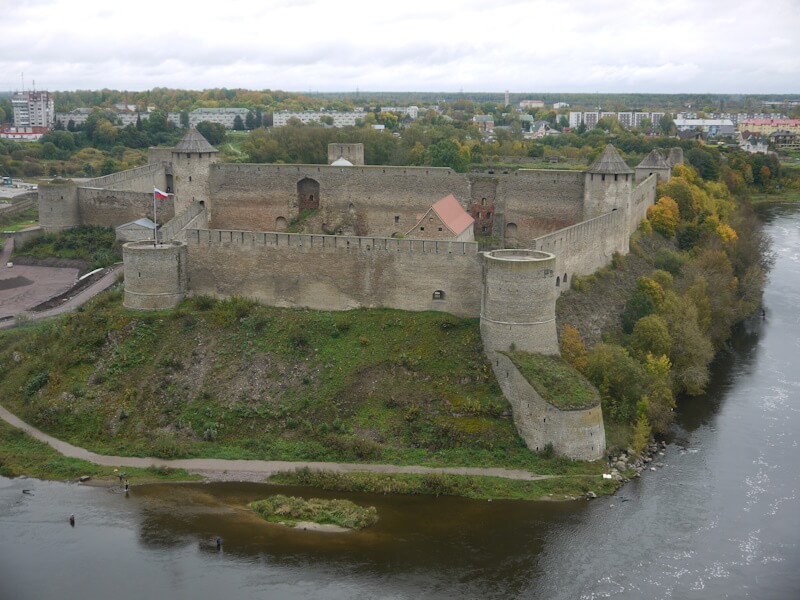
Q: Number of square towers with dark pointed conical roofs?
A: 3